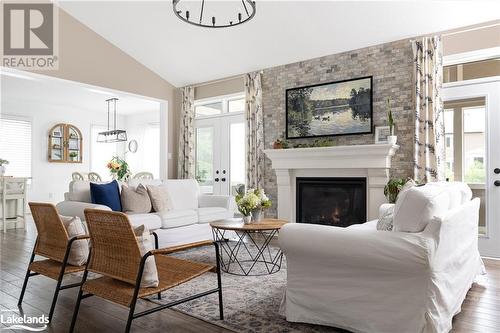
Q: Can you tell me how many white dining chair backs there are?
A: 3